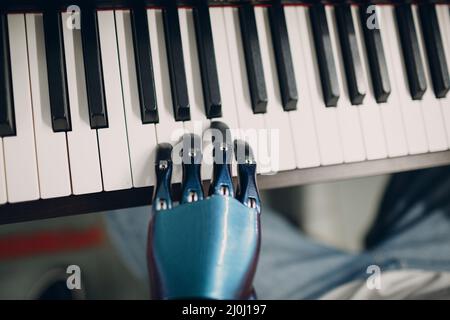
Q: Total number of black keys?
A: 13